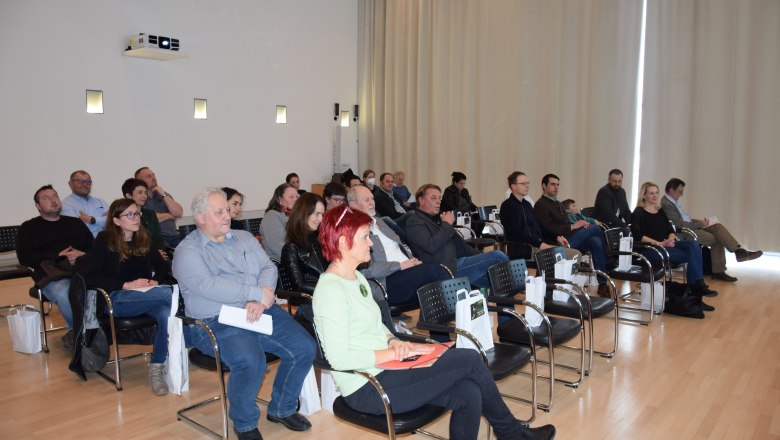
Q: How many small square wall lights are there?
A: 4